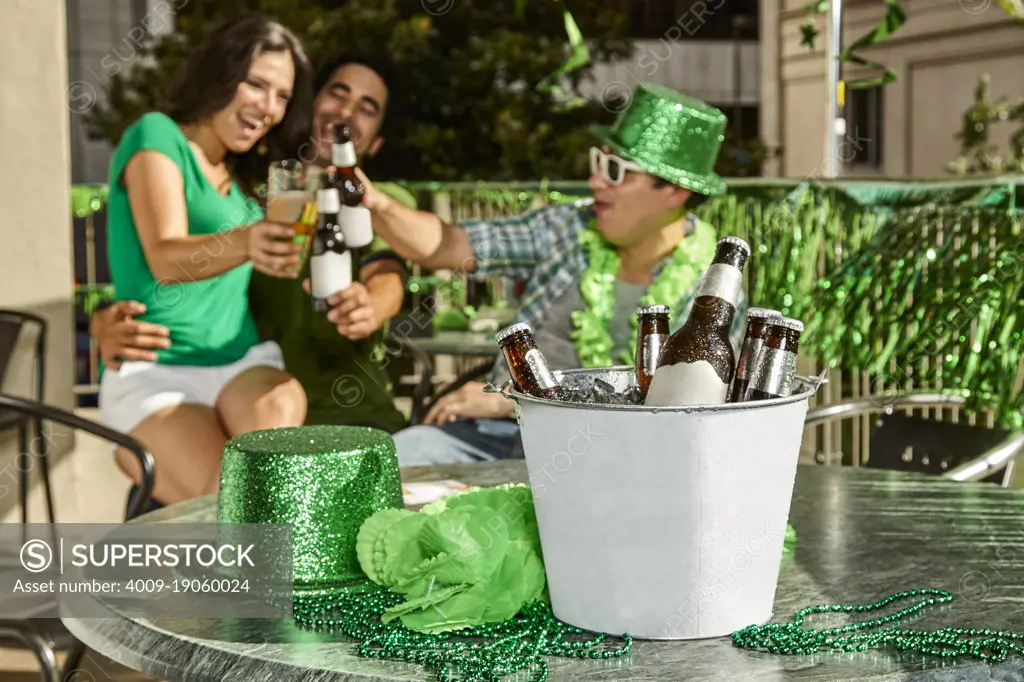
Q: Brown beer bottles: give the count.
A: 7